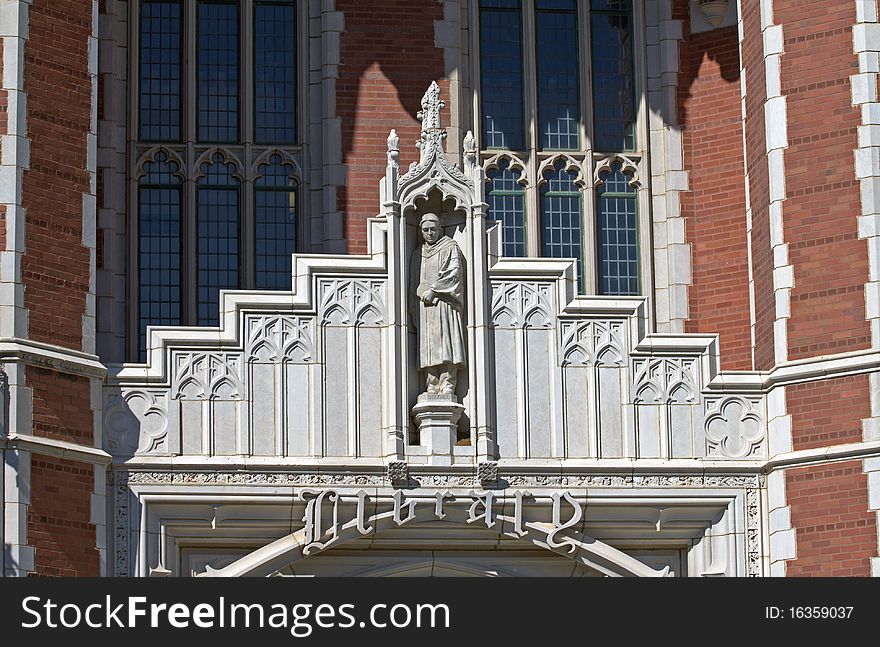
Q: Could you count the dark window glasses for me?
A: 12